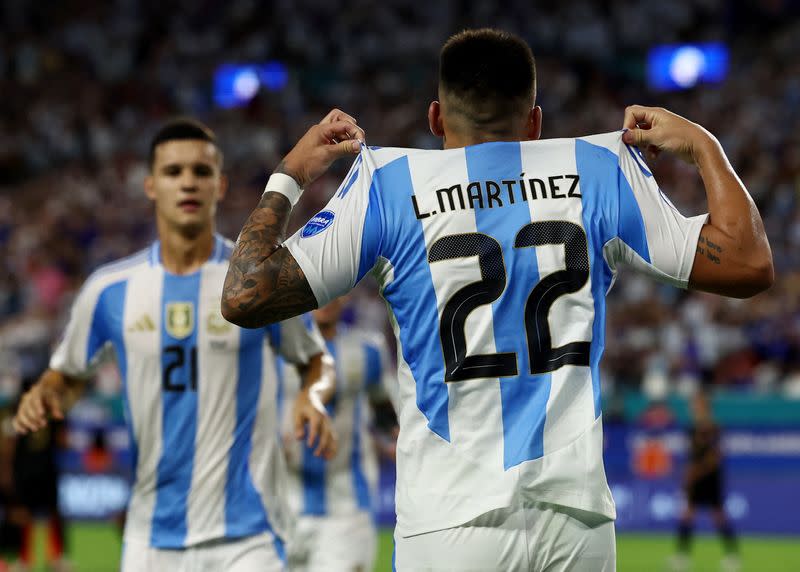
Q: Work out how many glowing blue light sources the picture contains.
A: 2